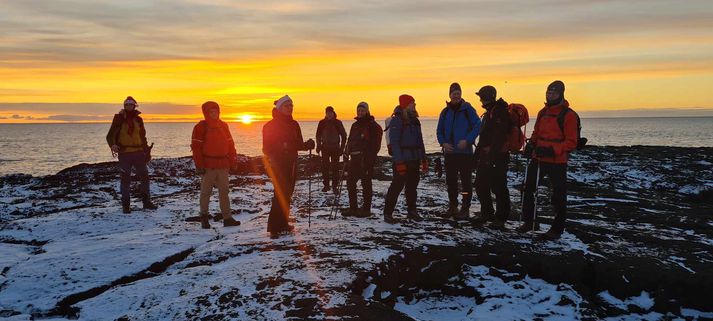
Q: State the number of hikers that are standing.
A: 9